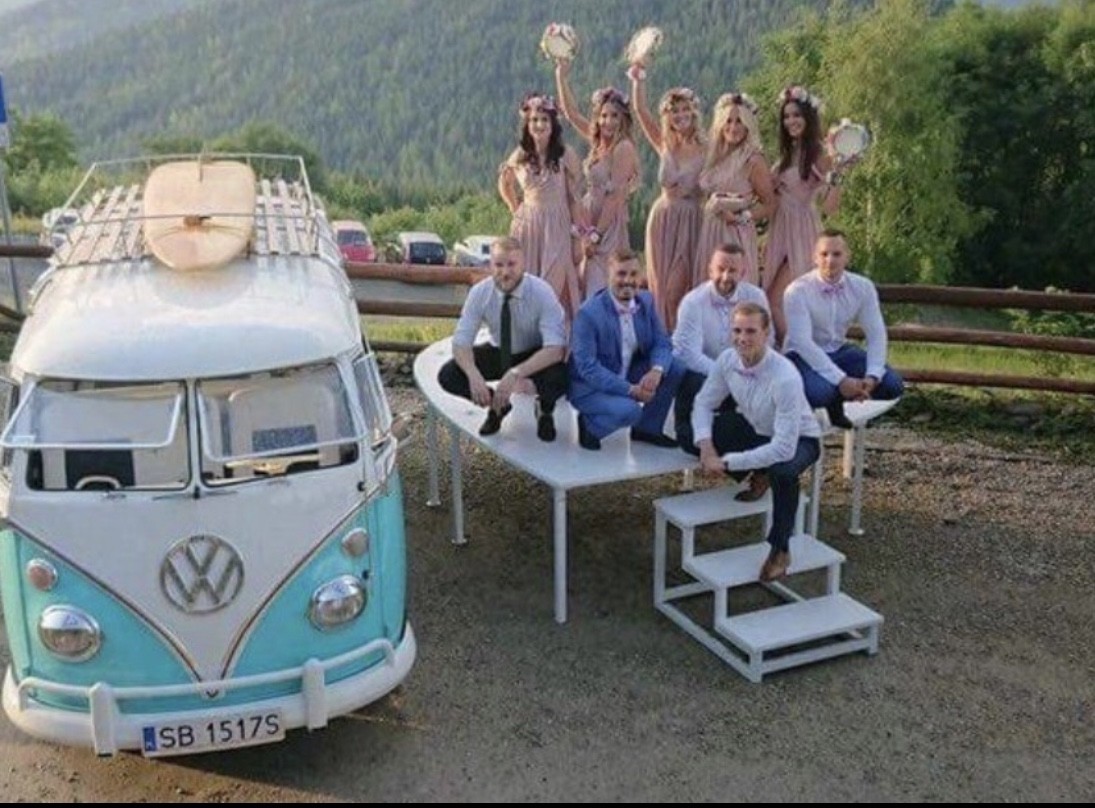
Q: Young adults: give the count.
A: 10